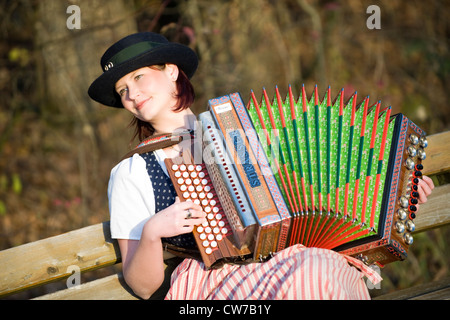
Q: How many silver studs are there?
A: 10